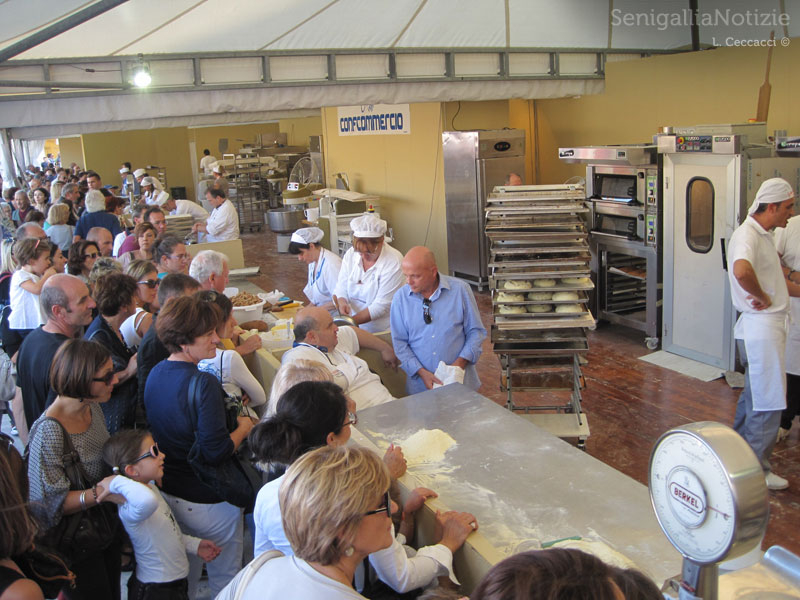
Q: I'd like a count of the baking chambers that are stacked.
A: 2